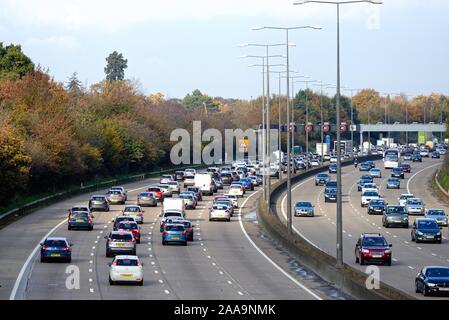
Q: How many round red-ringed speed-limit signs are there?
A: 4